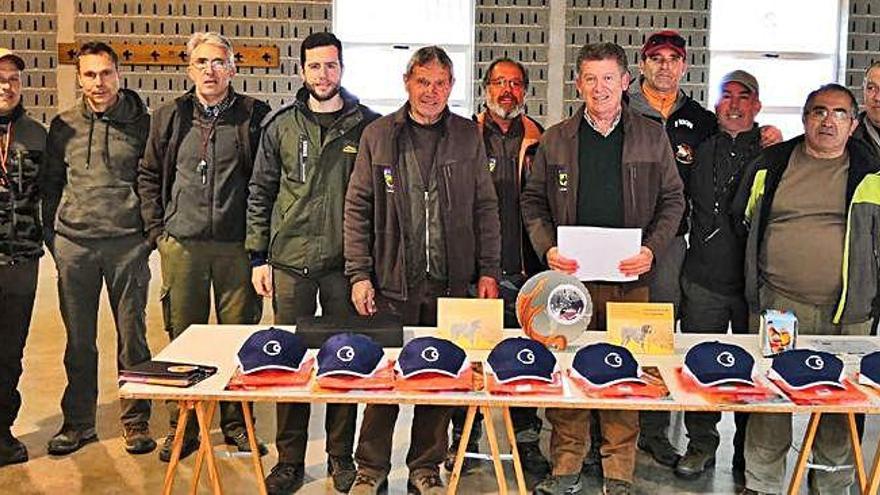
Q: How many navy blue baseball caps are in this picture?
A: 8